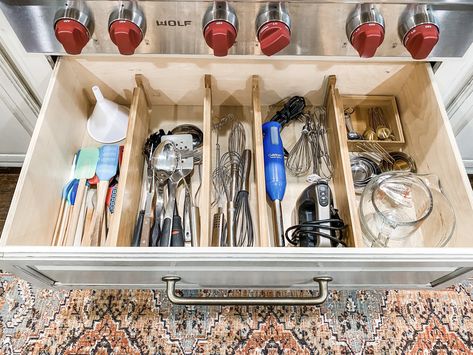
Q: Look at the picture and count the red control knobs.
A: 6